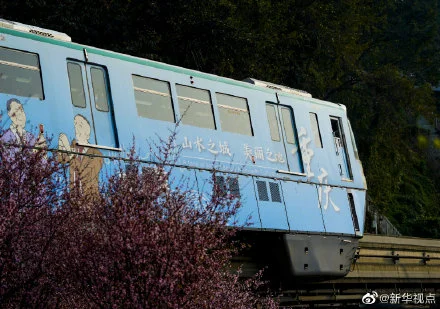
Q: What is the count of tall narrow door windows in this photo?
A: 4